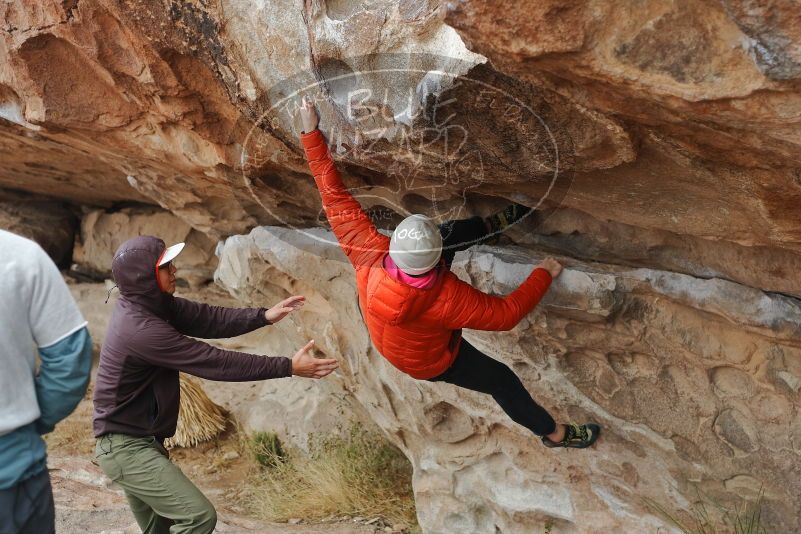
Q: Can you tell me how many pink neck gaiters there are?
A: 1